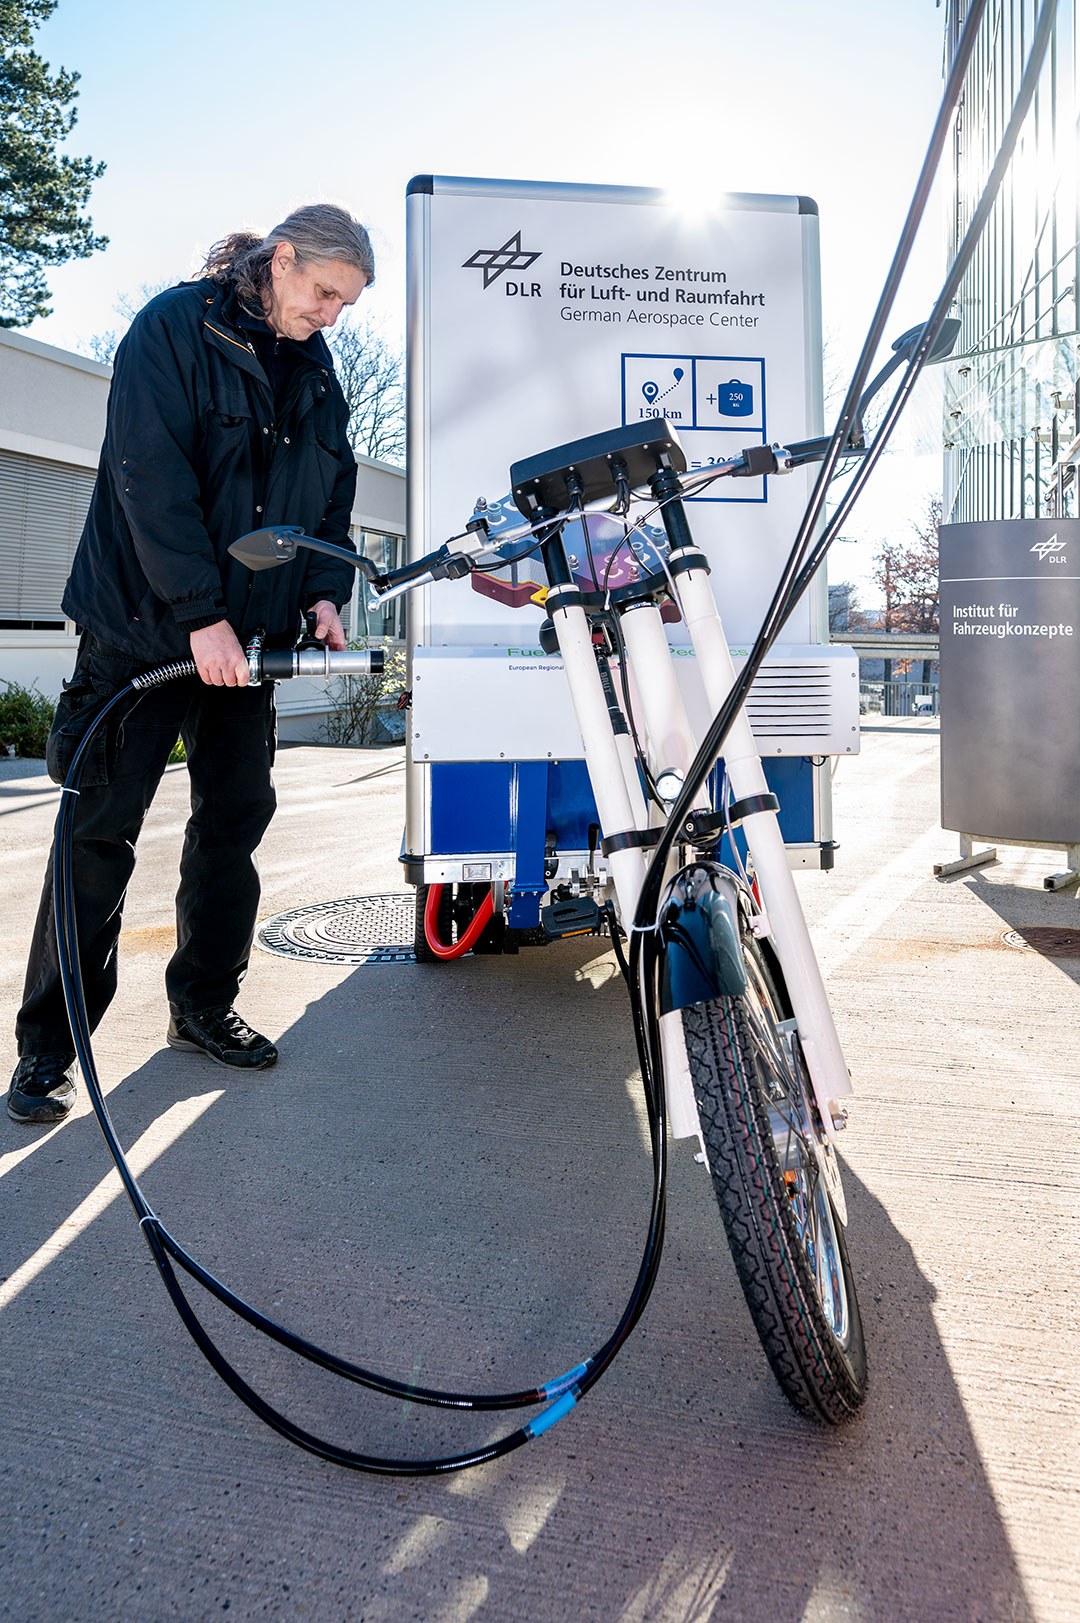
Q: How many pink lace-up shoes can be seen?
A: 0